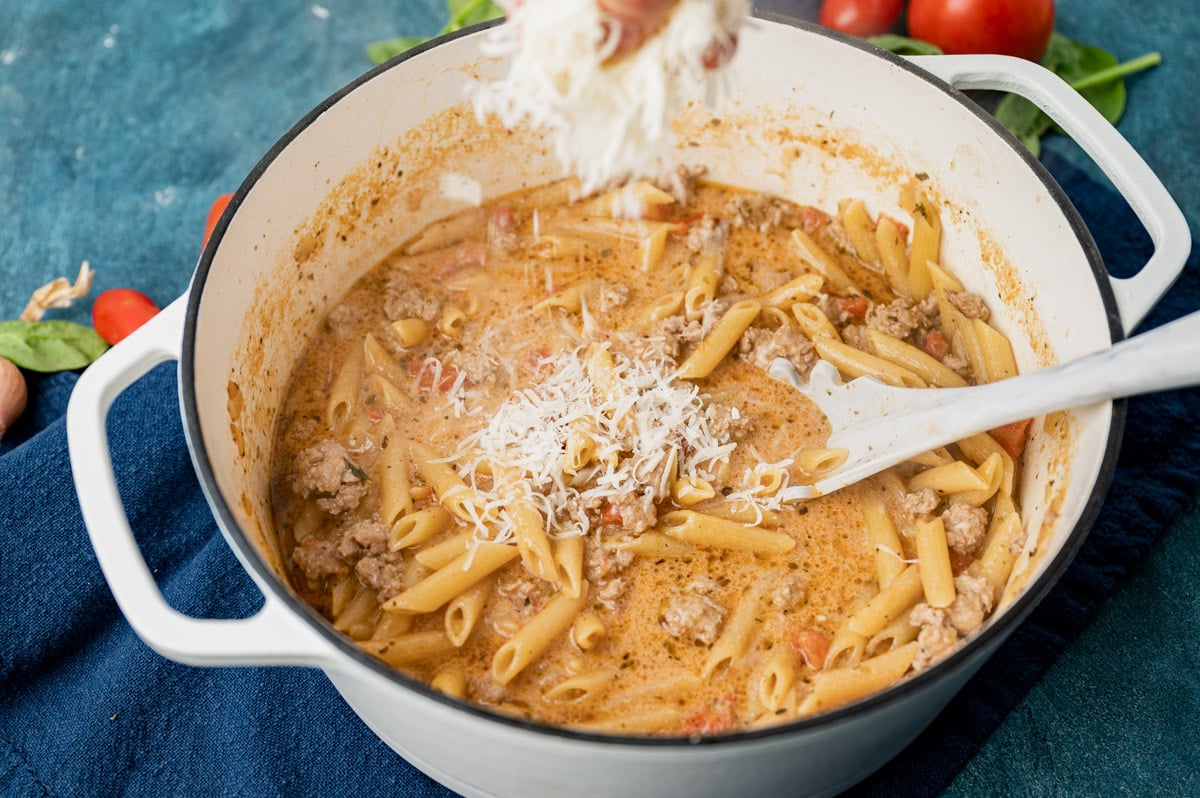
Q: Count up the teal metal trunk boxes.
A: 0